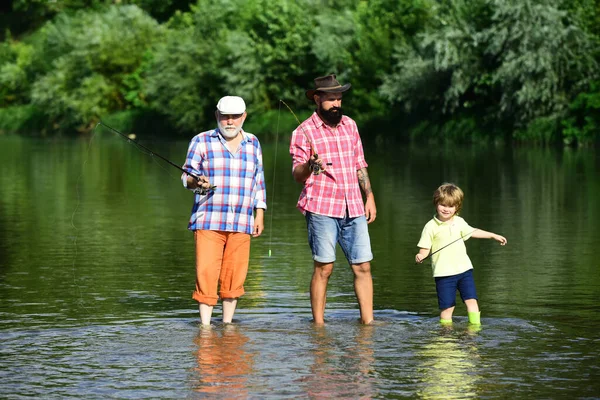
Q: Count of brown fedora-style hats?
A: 1